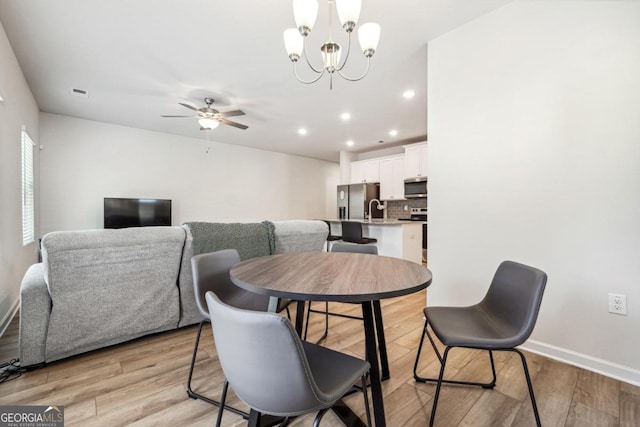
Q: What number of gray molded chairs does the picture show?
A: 4